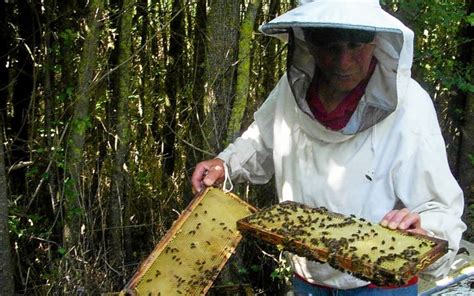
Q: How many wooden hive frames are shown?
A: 2